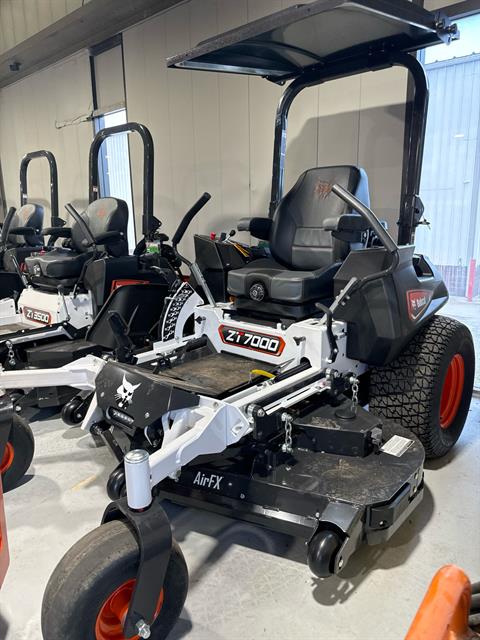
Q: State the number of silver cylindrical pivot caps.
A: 1